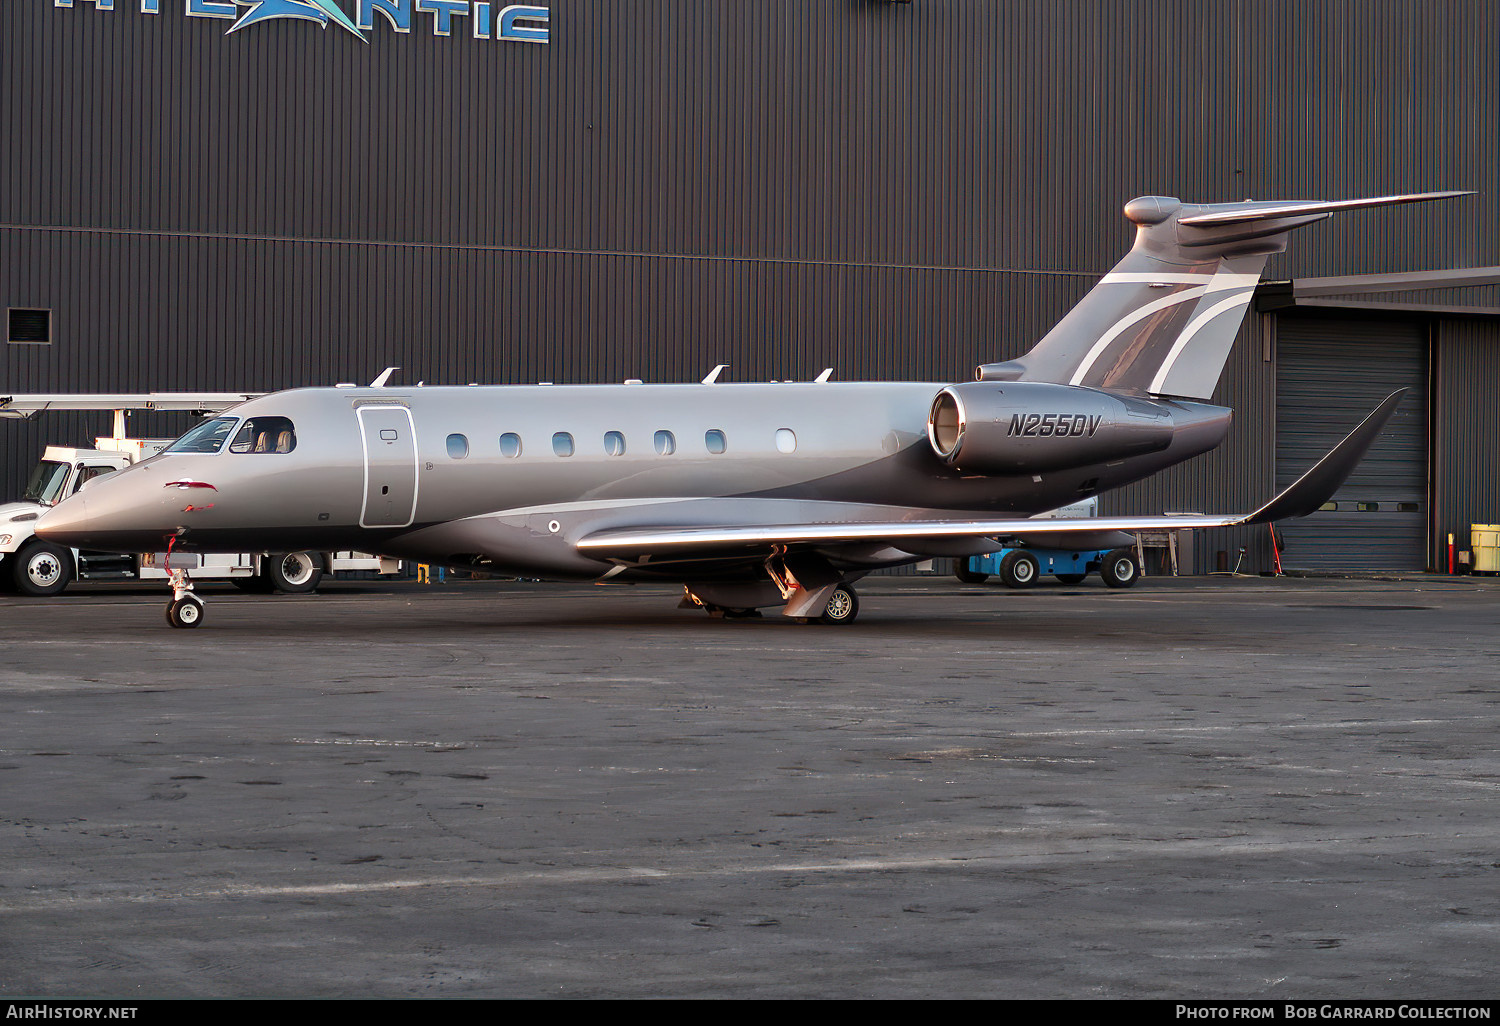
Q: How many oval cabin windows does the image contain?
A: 7